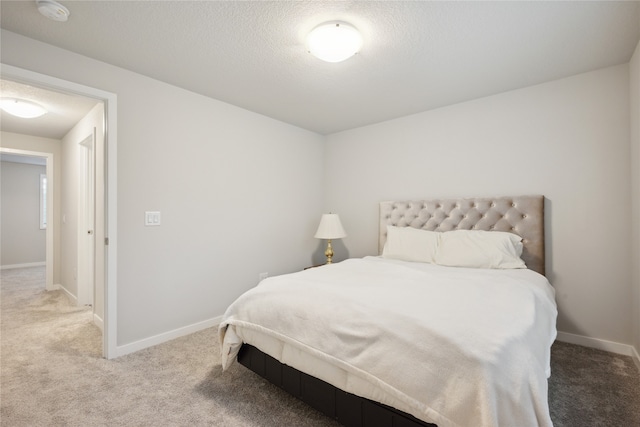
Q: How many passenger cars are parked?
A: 0